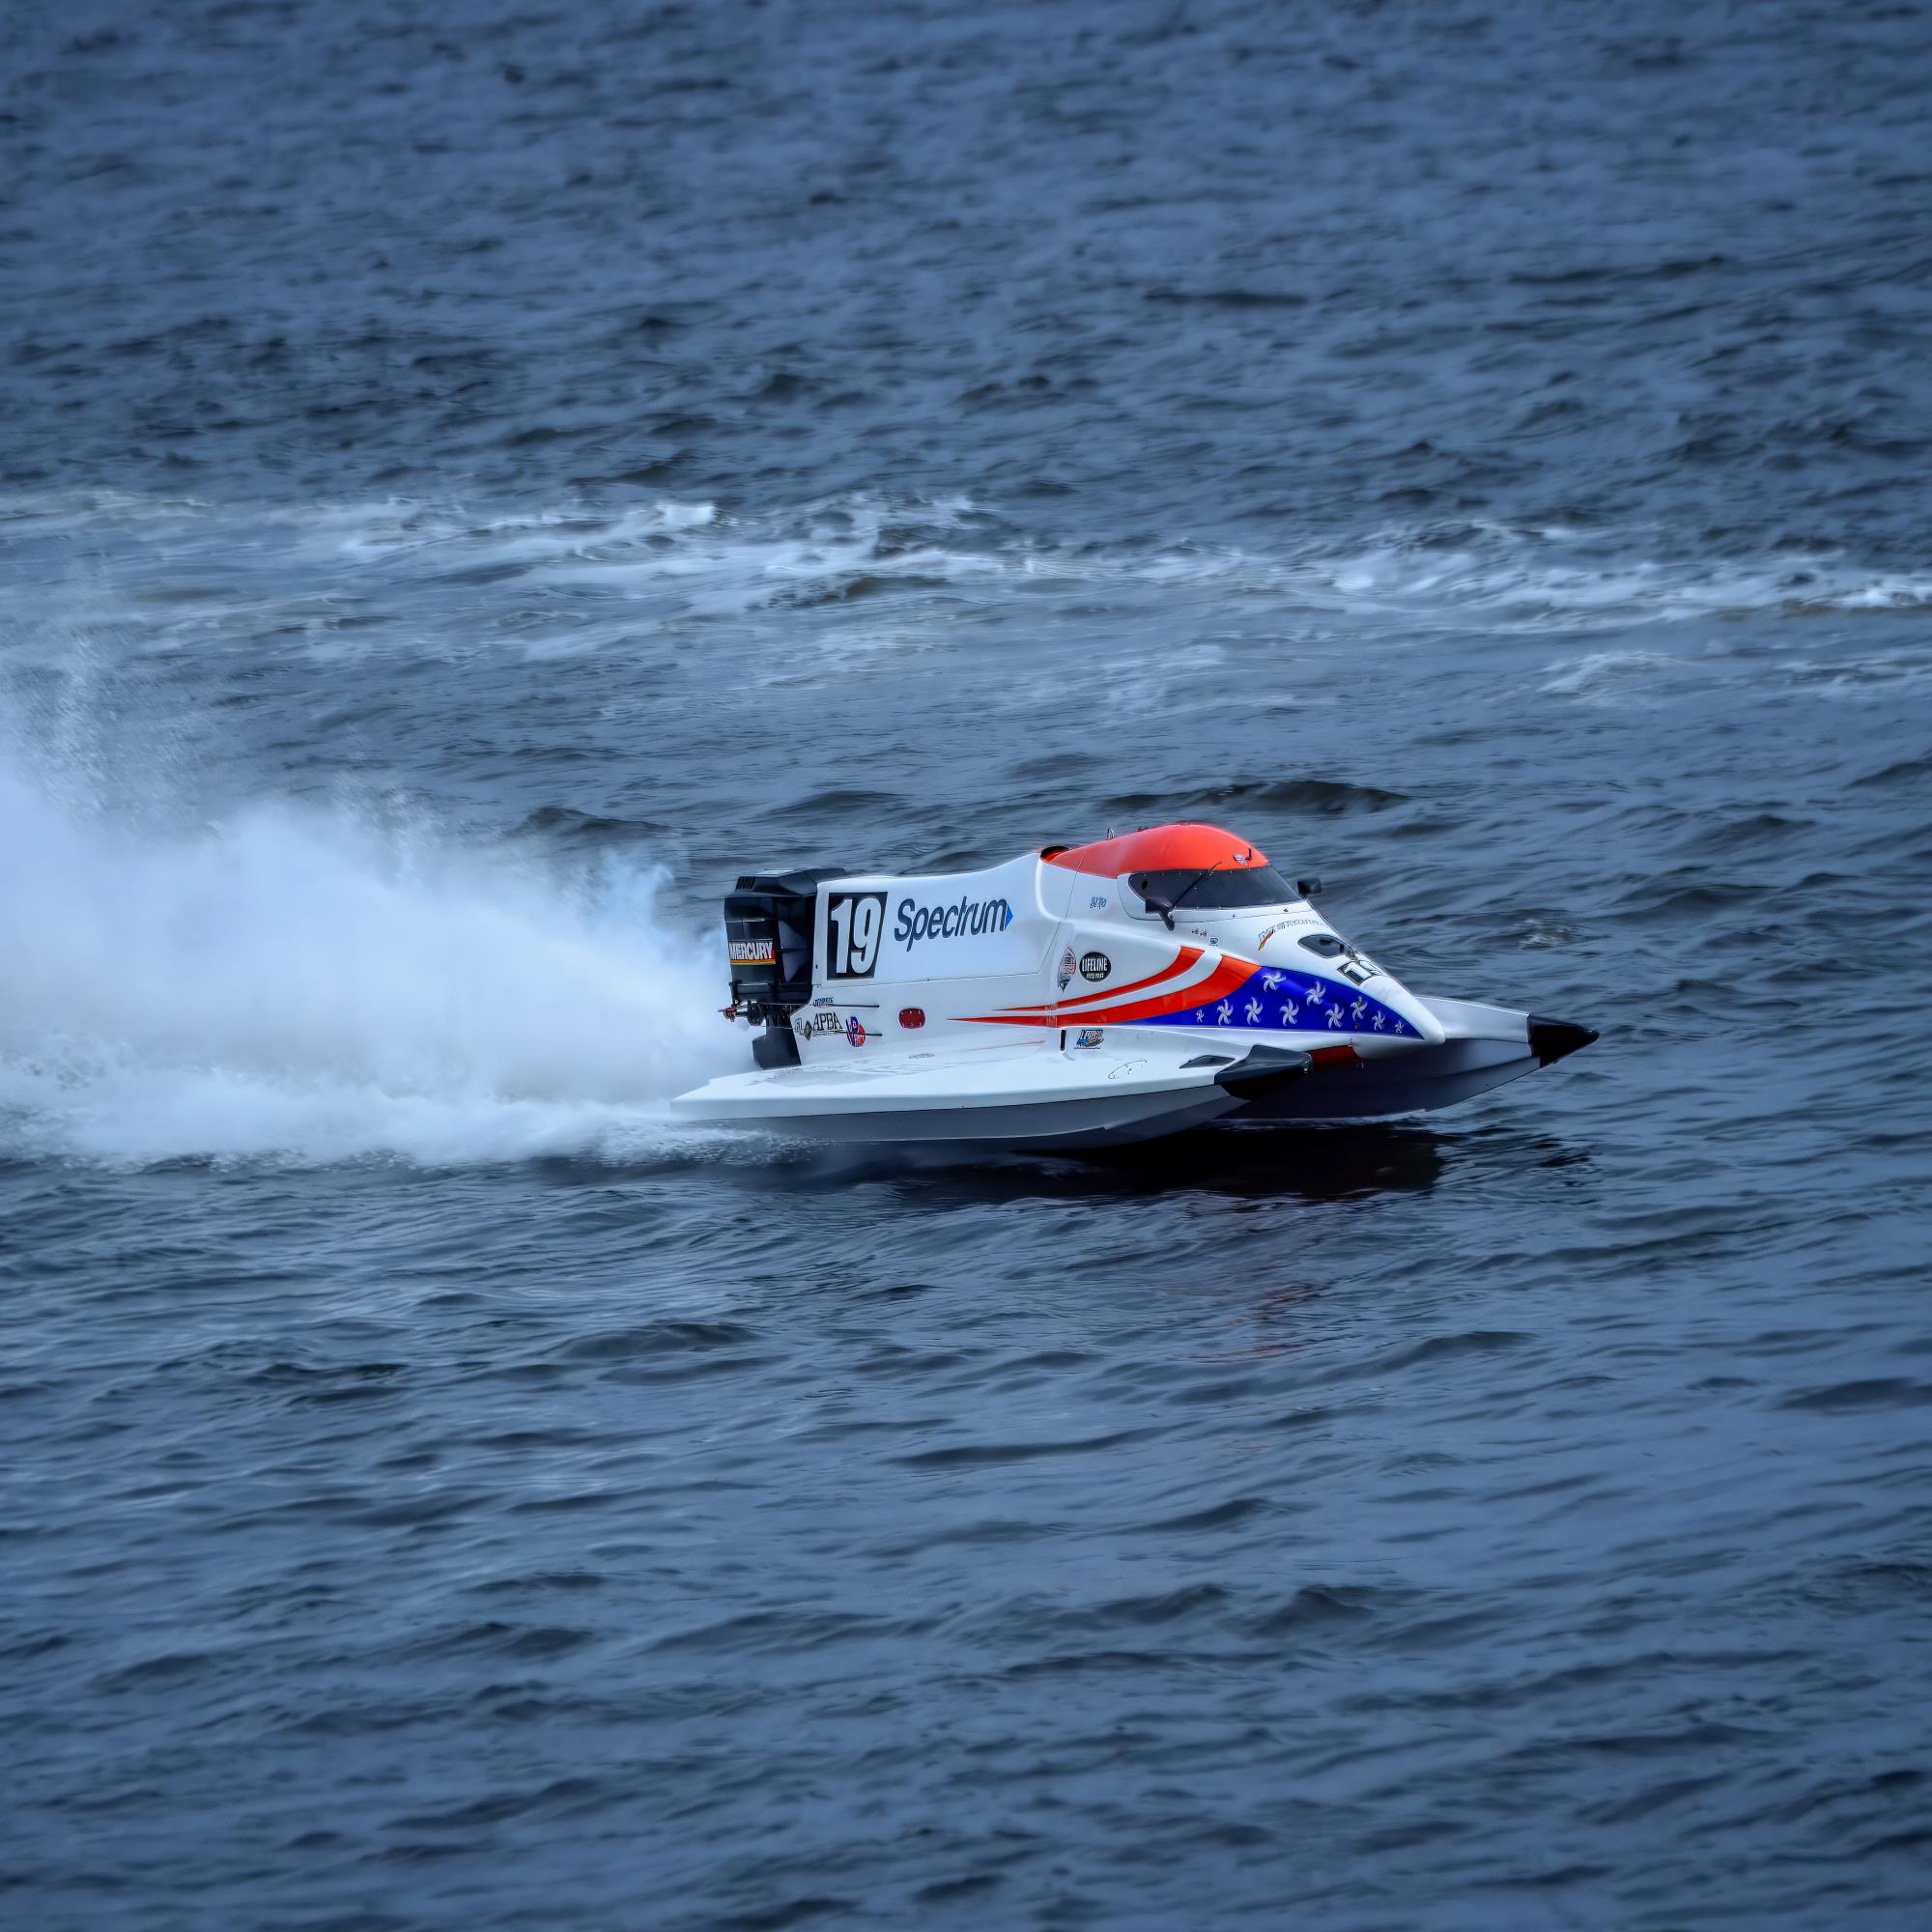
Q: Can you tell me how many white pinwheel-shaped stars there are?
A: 10